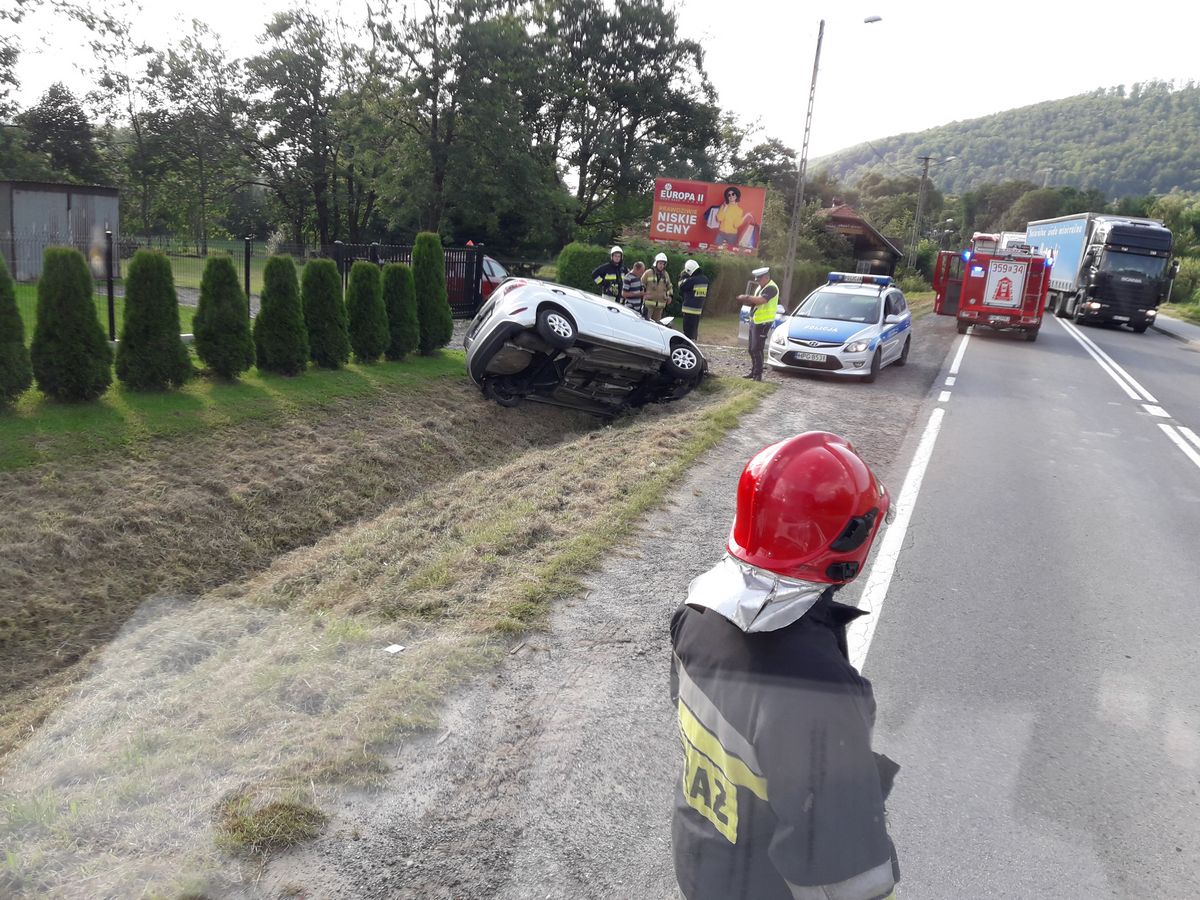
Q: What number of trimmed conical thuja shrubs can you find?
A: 9